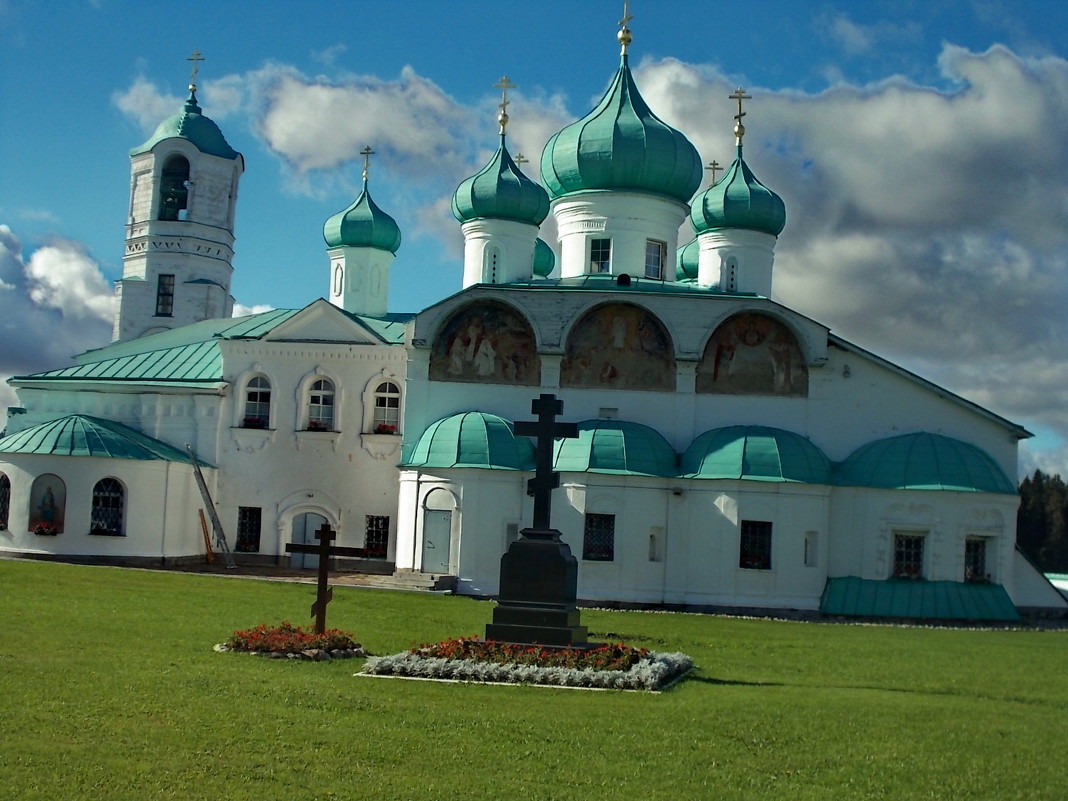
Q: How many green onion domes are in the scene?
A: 6